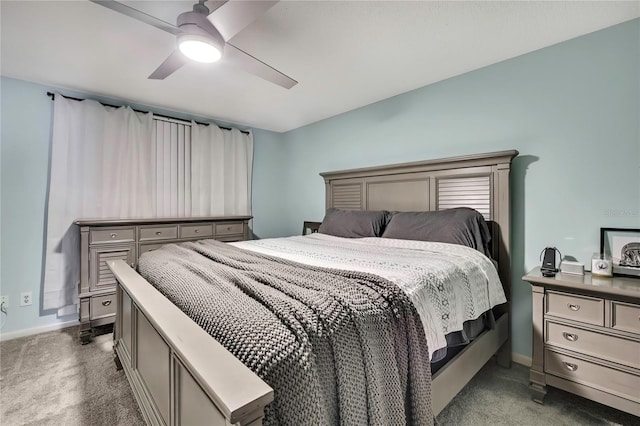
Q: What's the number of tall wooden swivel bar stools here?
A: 0